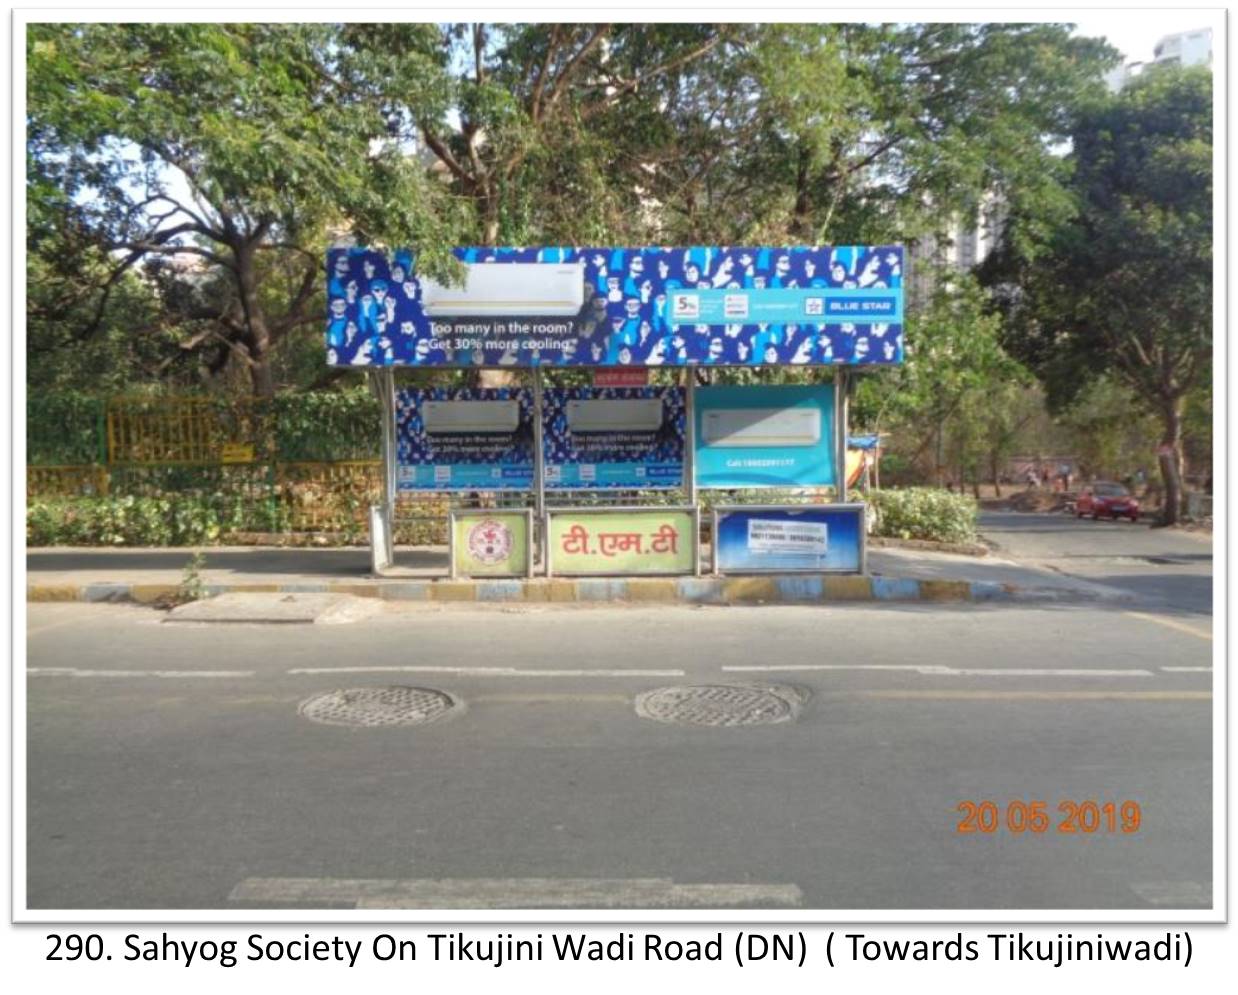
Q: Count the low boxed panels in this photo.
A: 3